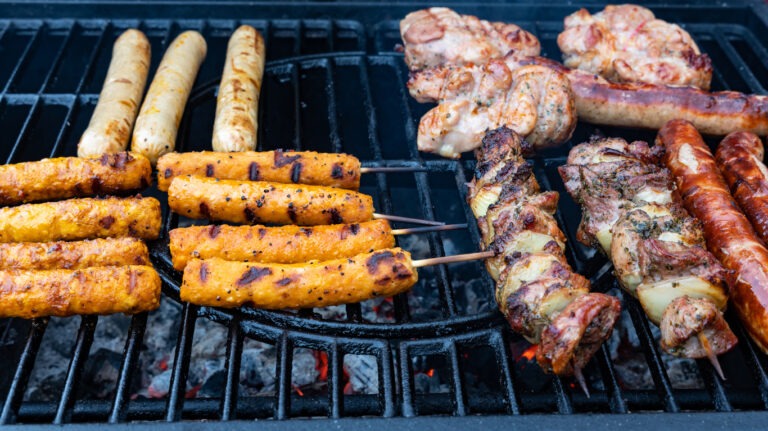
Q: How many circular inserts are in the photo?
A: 1